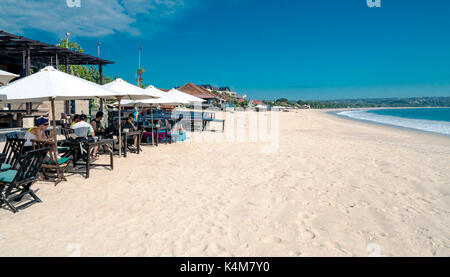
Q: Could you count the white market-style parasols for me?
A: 5